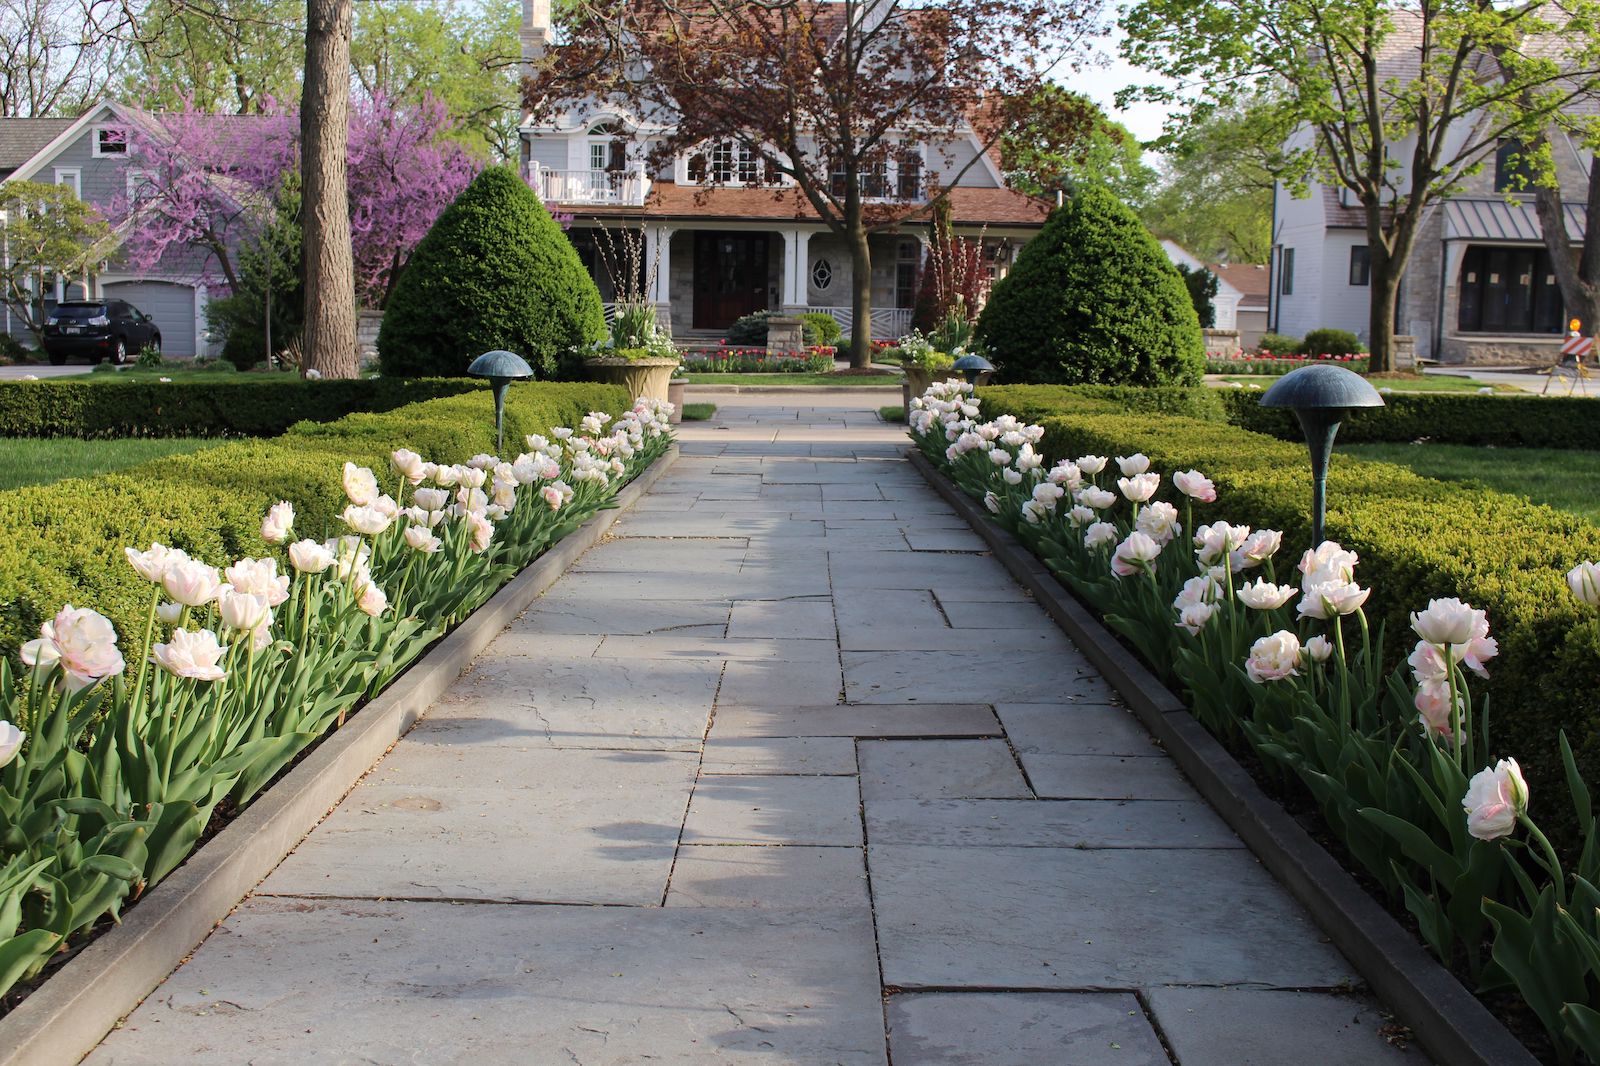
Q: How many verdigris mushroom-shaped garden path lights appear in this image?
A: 3